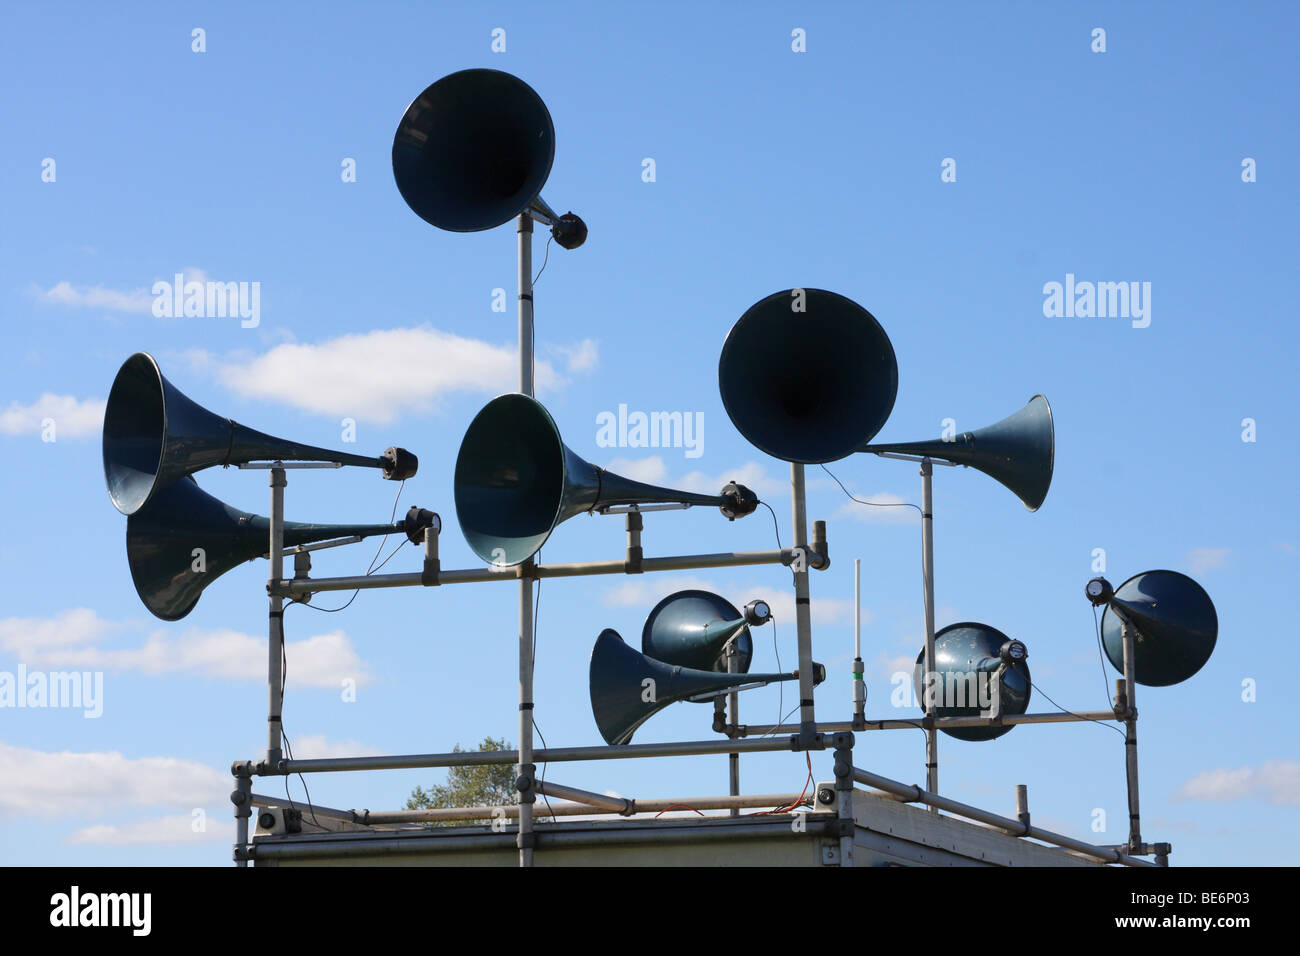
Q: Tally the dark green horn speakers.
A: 10